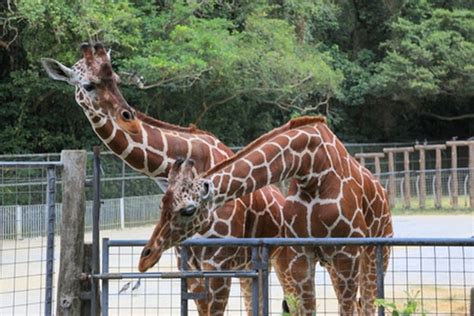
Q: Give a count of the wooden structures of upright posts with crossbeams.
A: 4